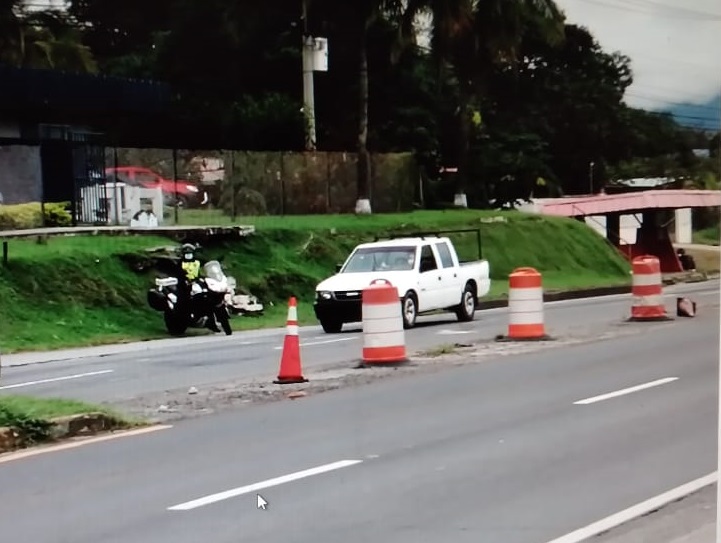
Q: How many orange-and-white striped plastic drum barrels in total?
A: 3